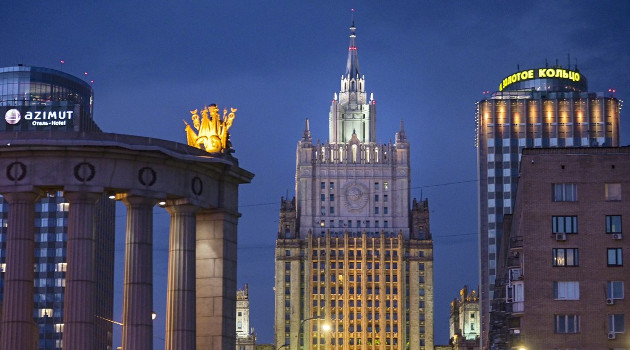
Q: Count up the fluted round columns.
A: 4